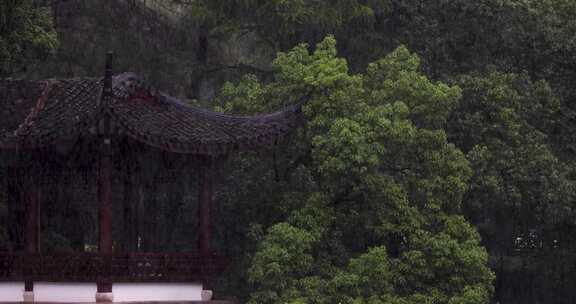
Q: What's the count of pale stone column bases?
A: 3